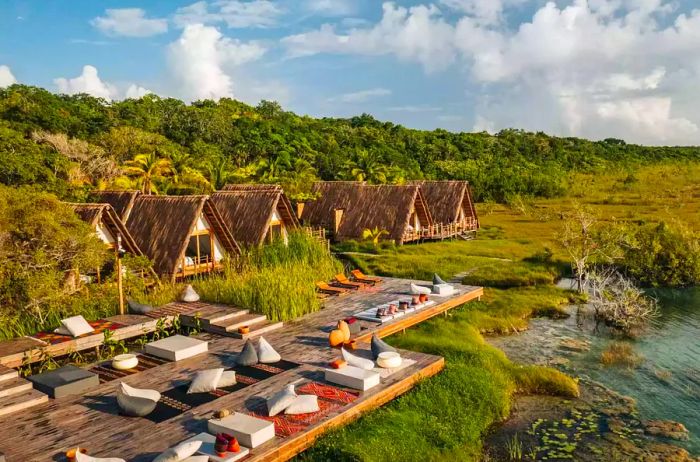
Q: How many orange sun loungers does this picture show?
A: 3